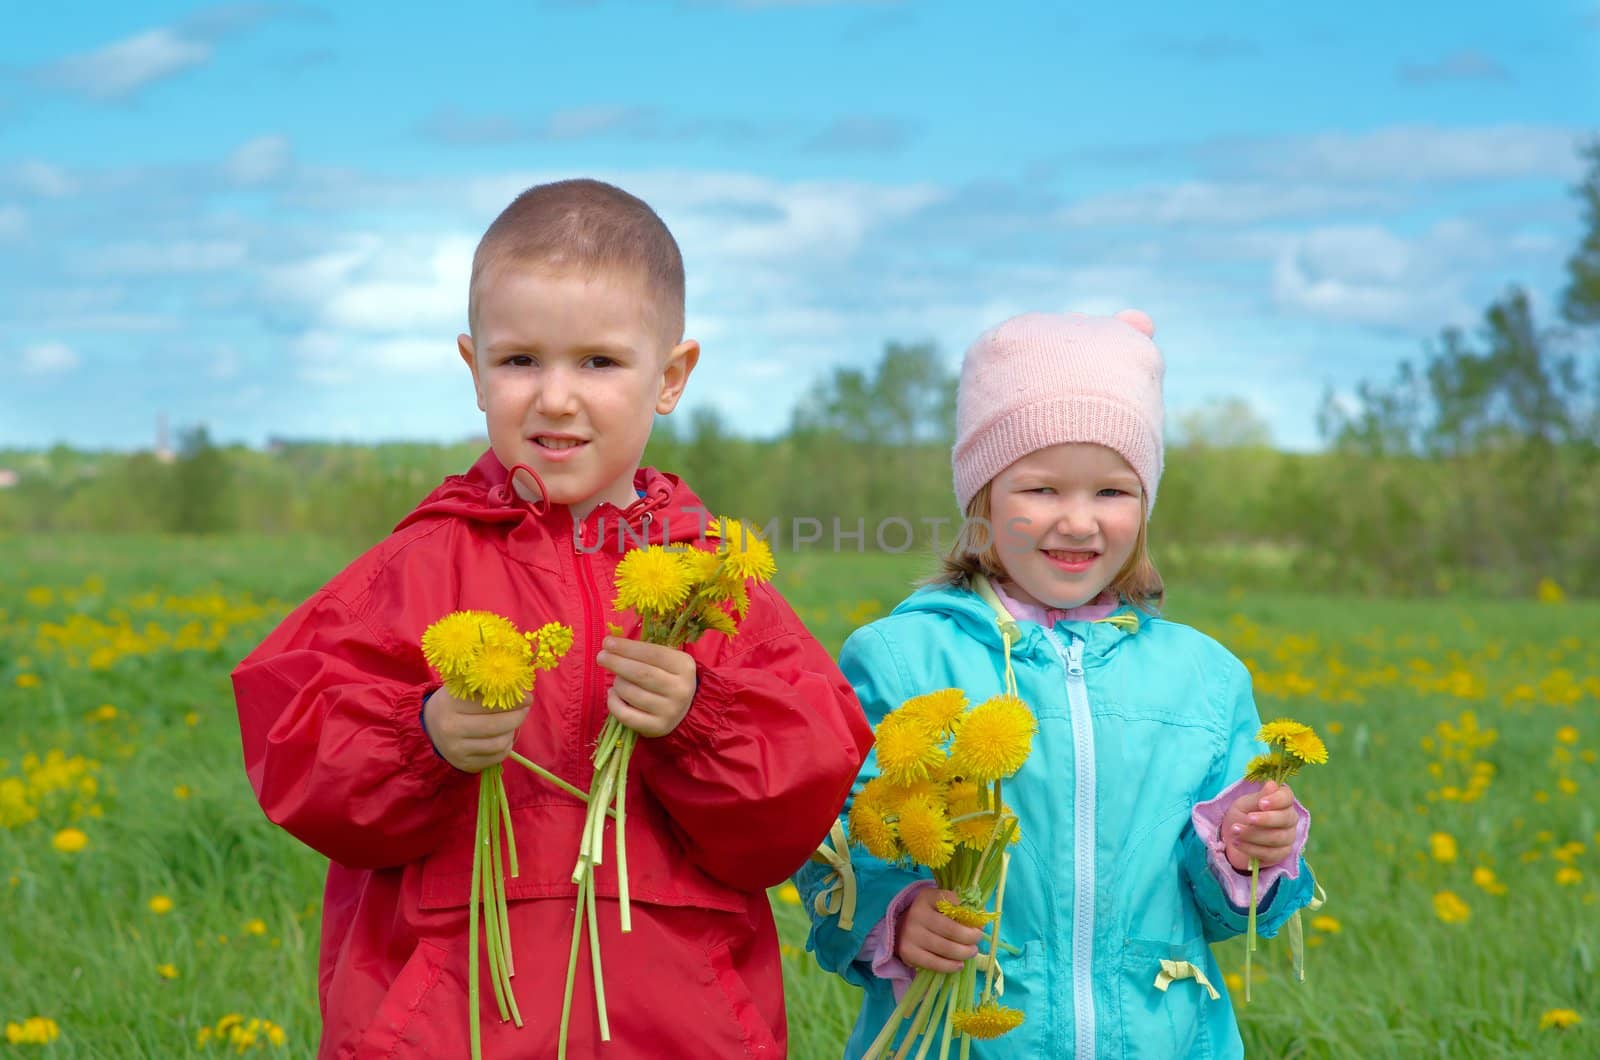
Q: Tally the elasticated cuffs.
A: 2